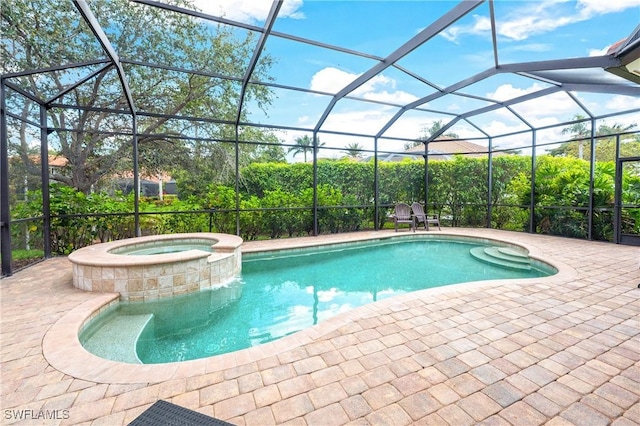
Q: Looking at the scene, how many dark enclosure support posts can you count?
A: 11